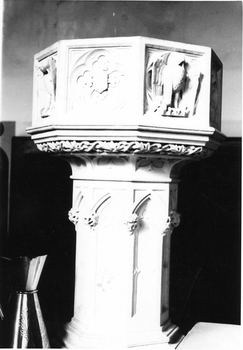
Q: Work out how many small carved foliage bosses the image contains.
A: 4